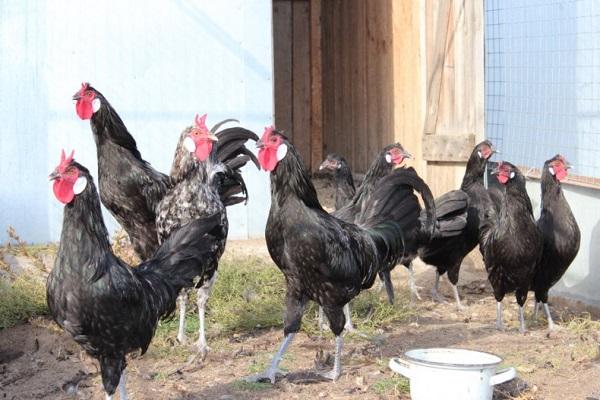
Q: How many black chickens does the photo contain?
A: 8